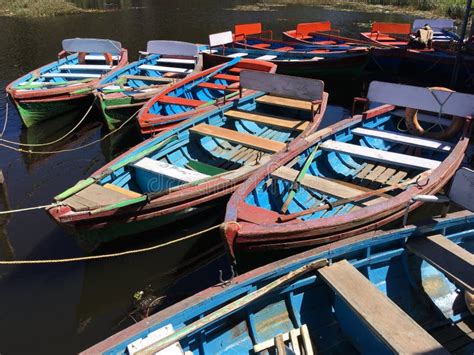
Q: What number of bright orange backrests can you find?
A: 3